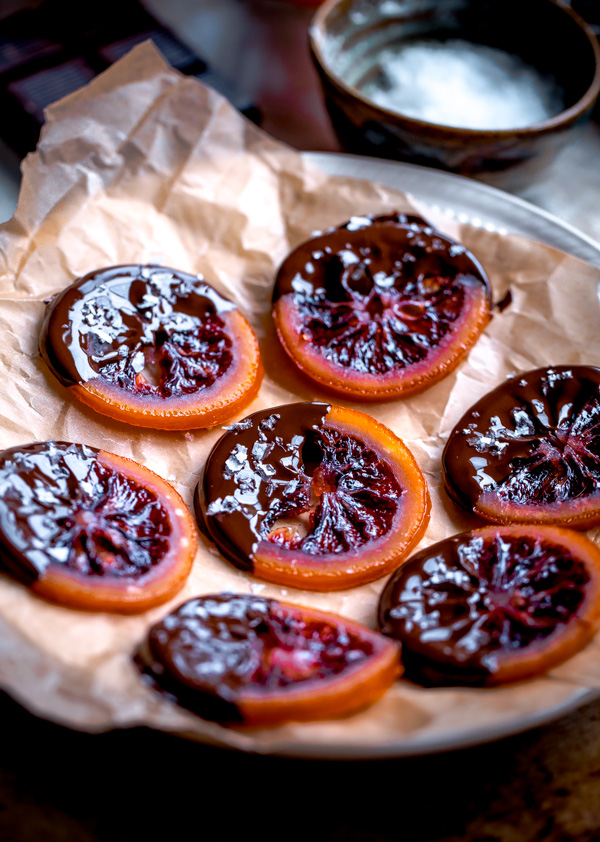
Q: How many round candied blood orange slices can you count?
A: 7